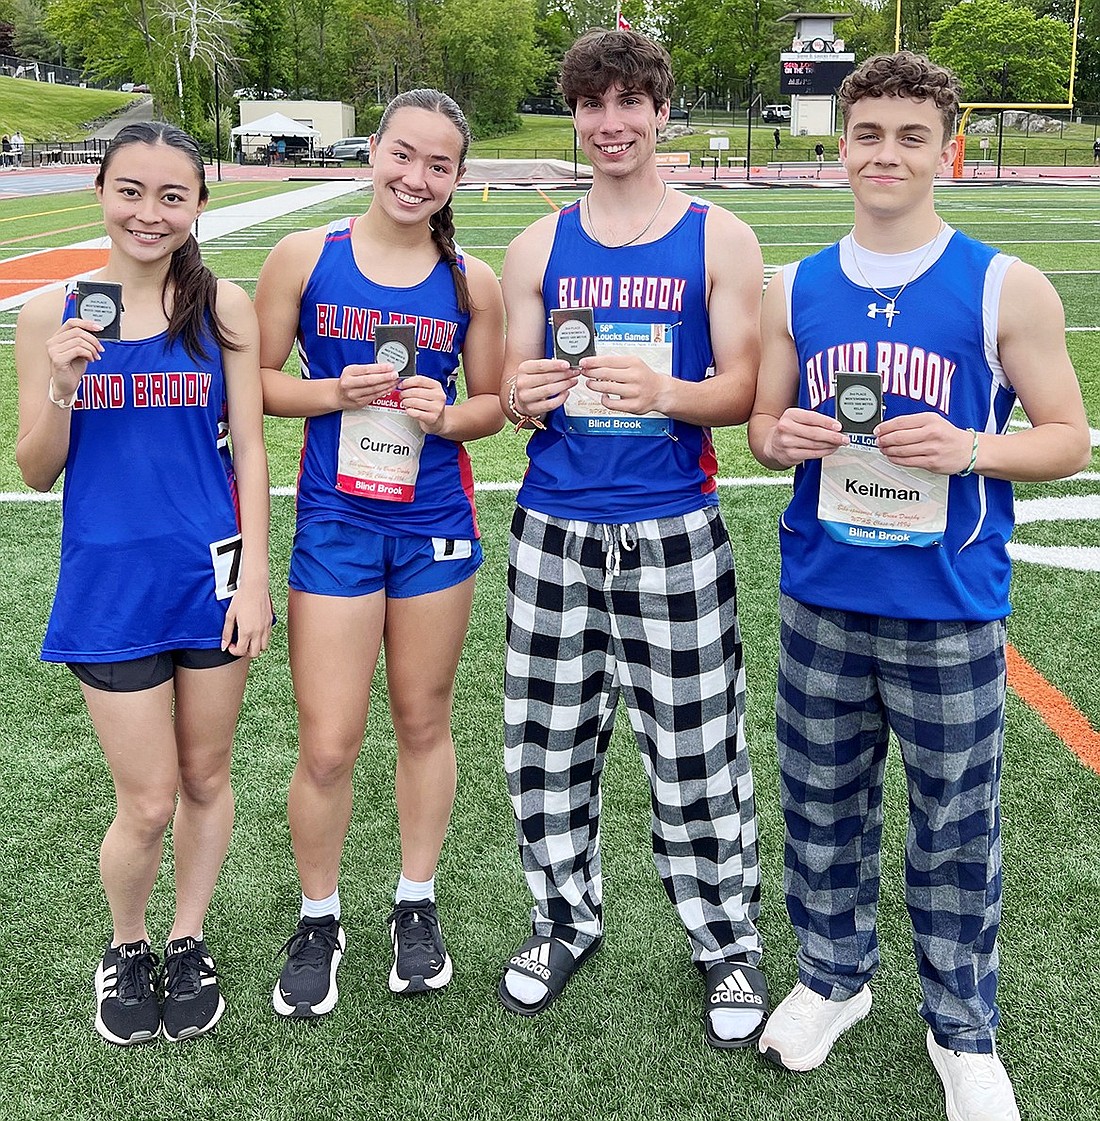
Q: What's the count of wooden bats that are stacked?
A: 0